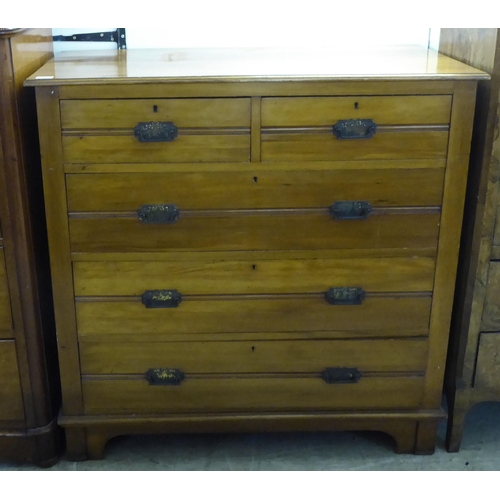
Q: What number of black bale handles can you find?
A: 8